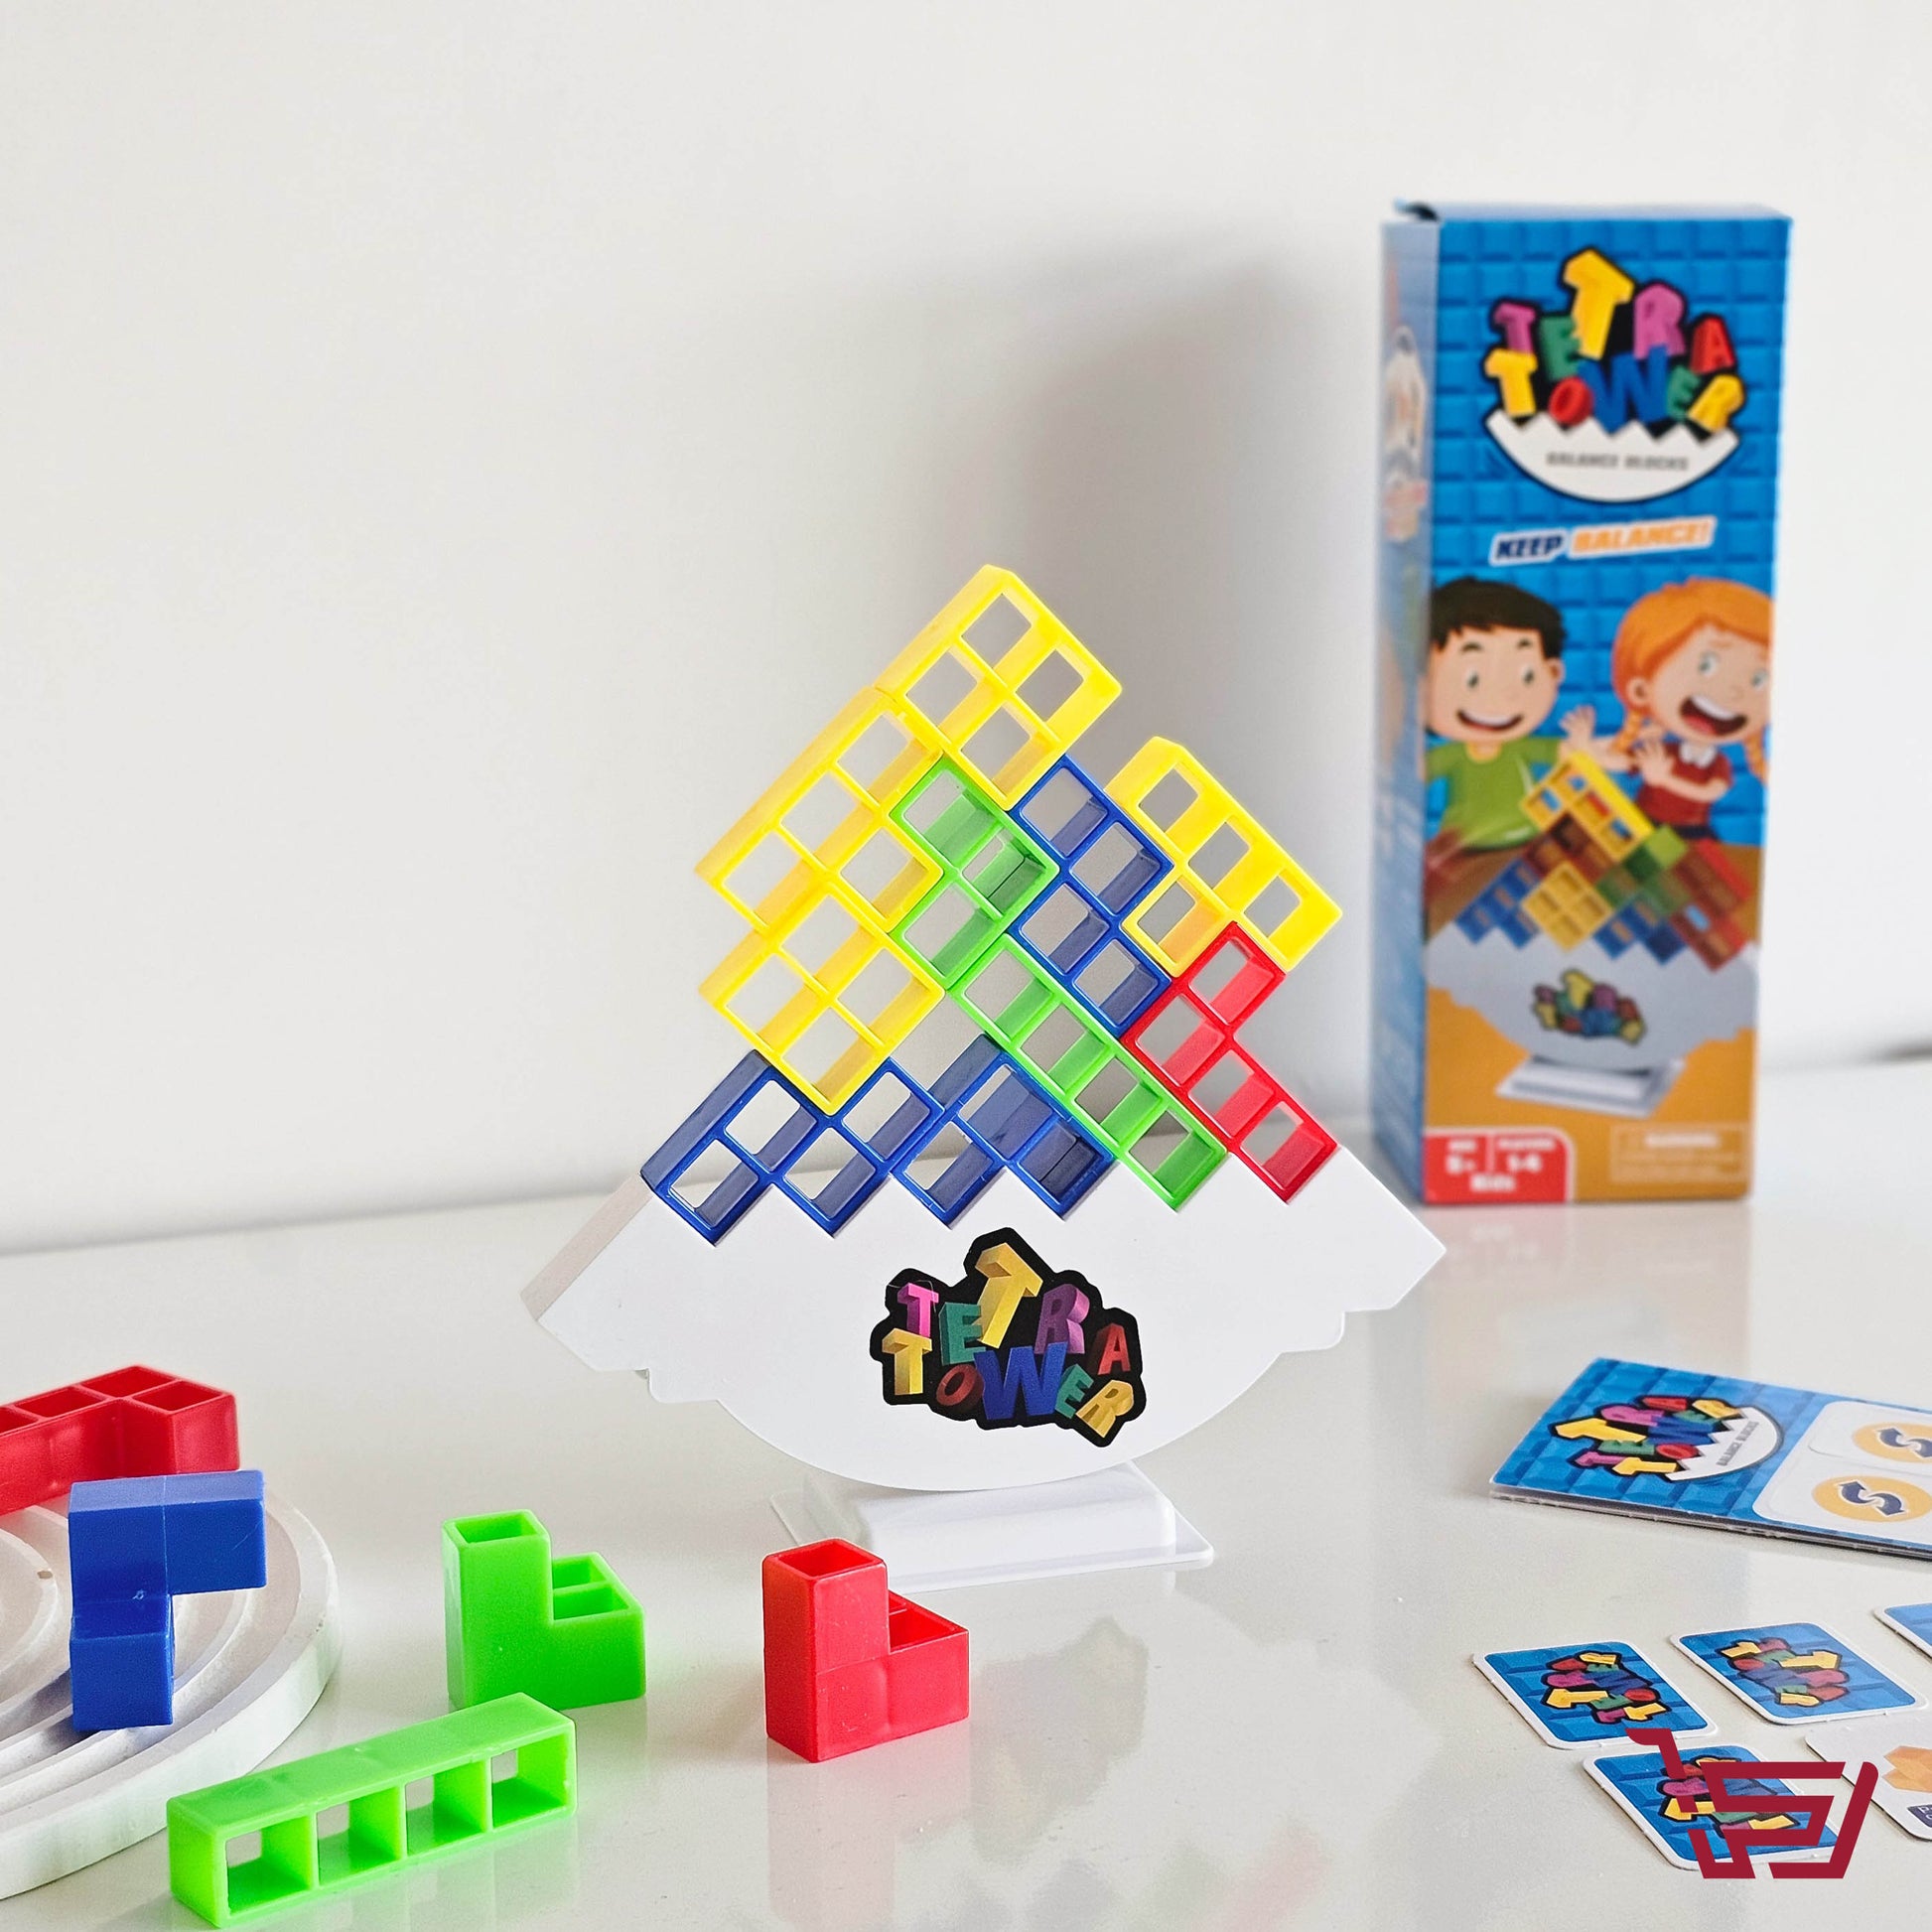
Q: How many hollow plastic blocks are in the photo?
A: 15